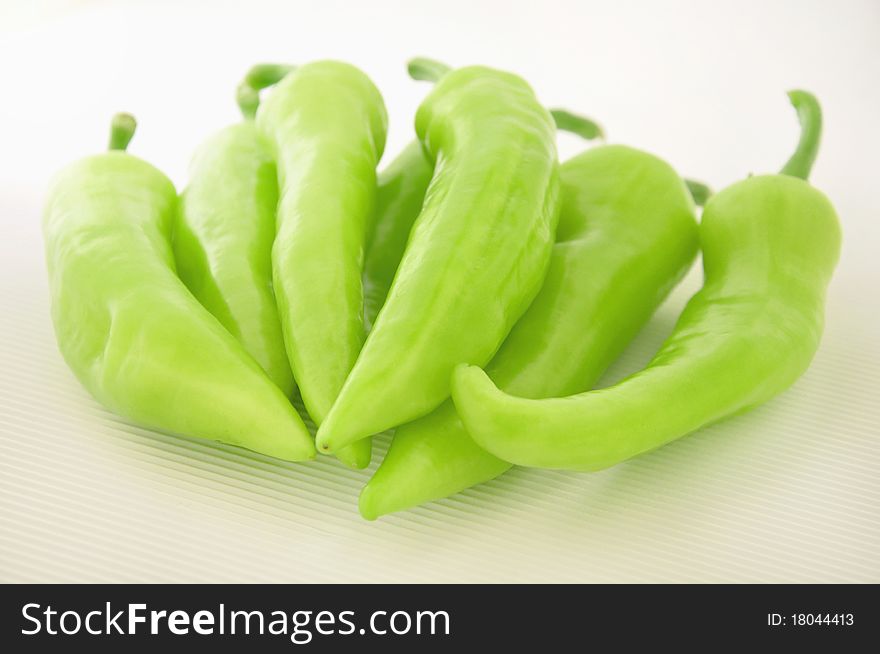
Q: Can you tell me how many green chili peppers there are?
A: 7